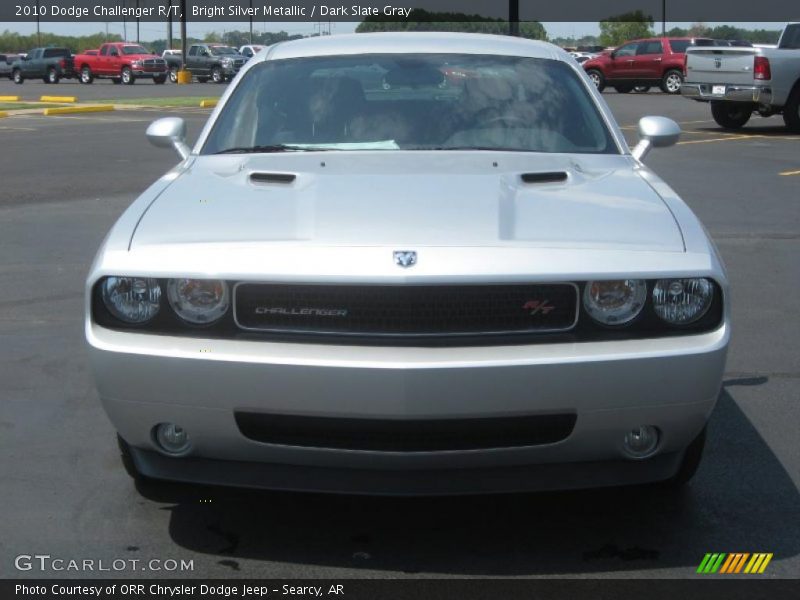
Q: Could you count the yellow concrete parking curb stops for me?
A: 5